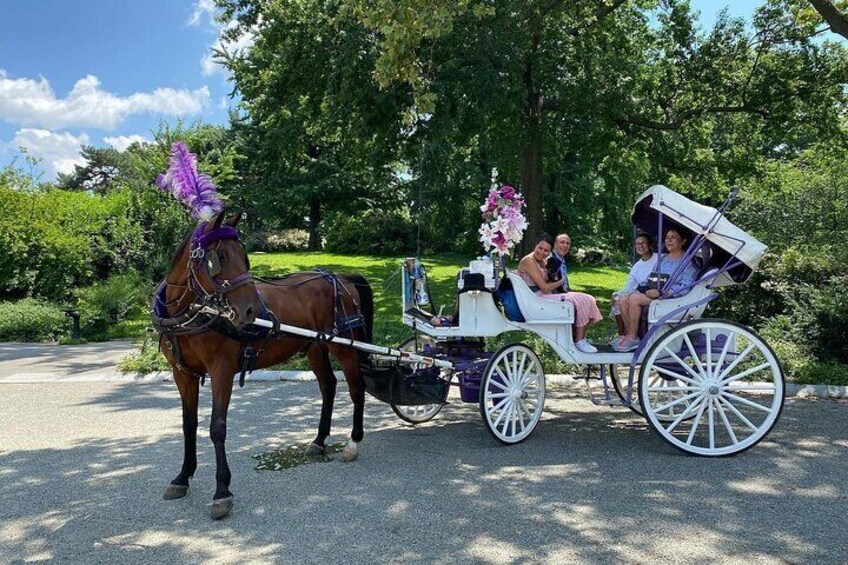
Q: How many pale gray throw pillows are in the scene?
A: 0